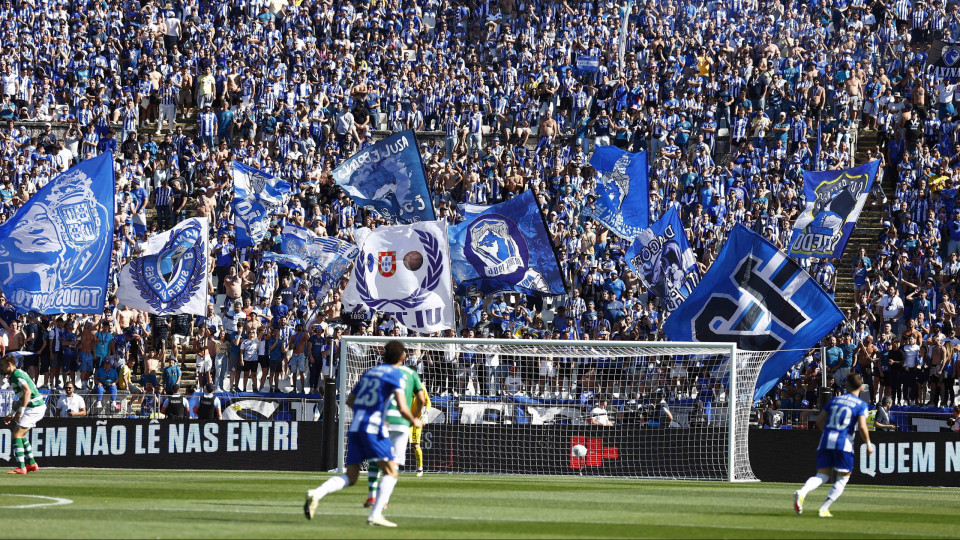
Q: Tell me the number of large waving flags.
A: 11